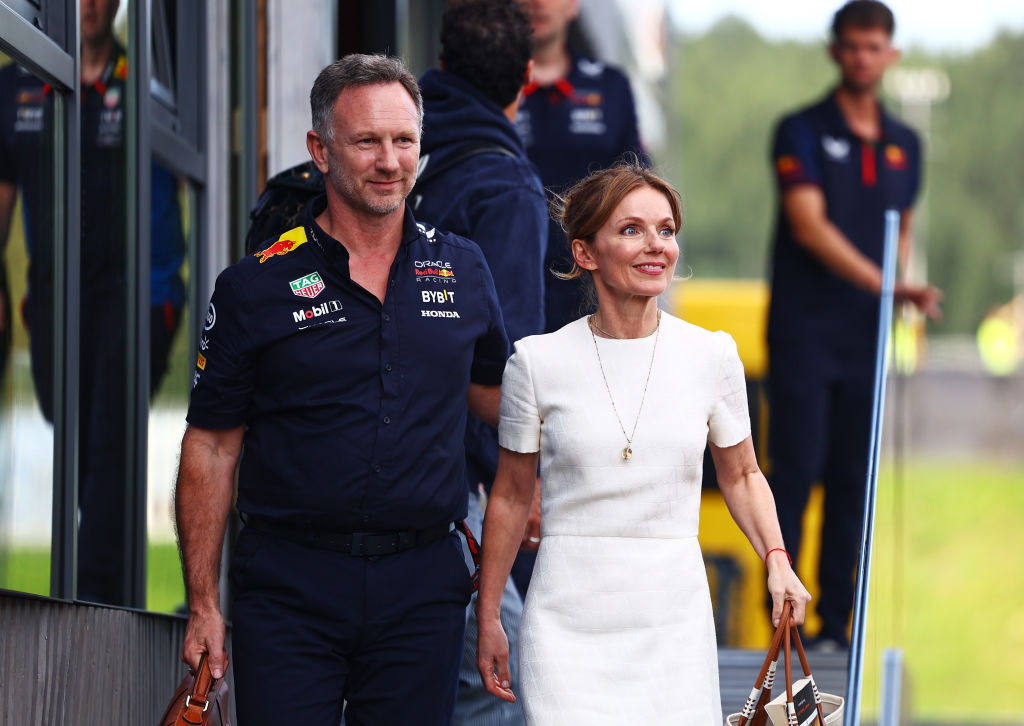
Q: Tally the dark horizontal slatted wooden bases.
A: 1